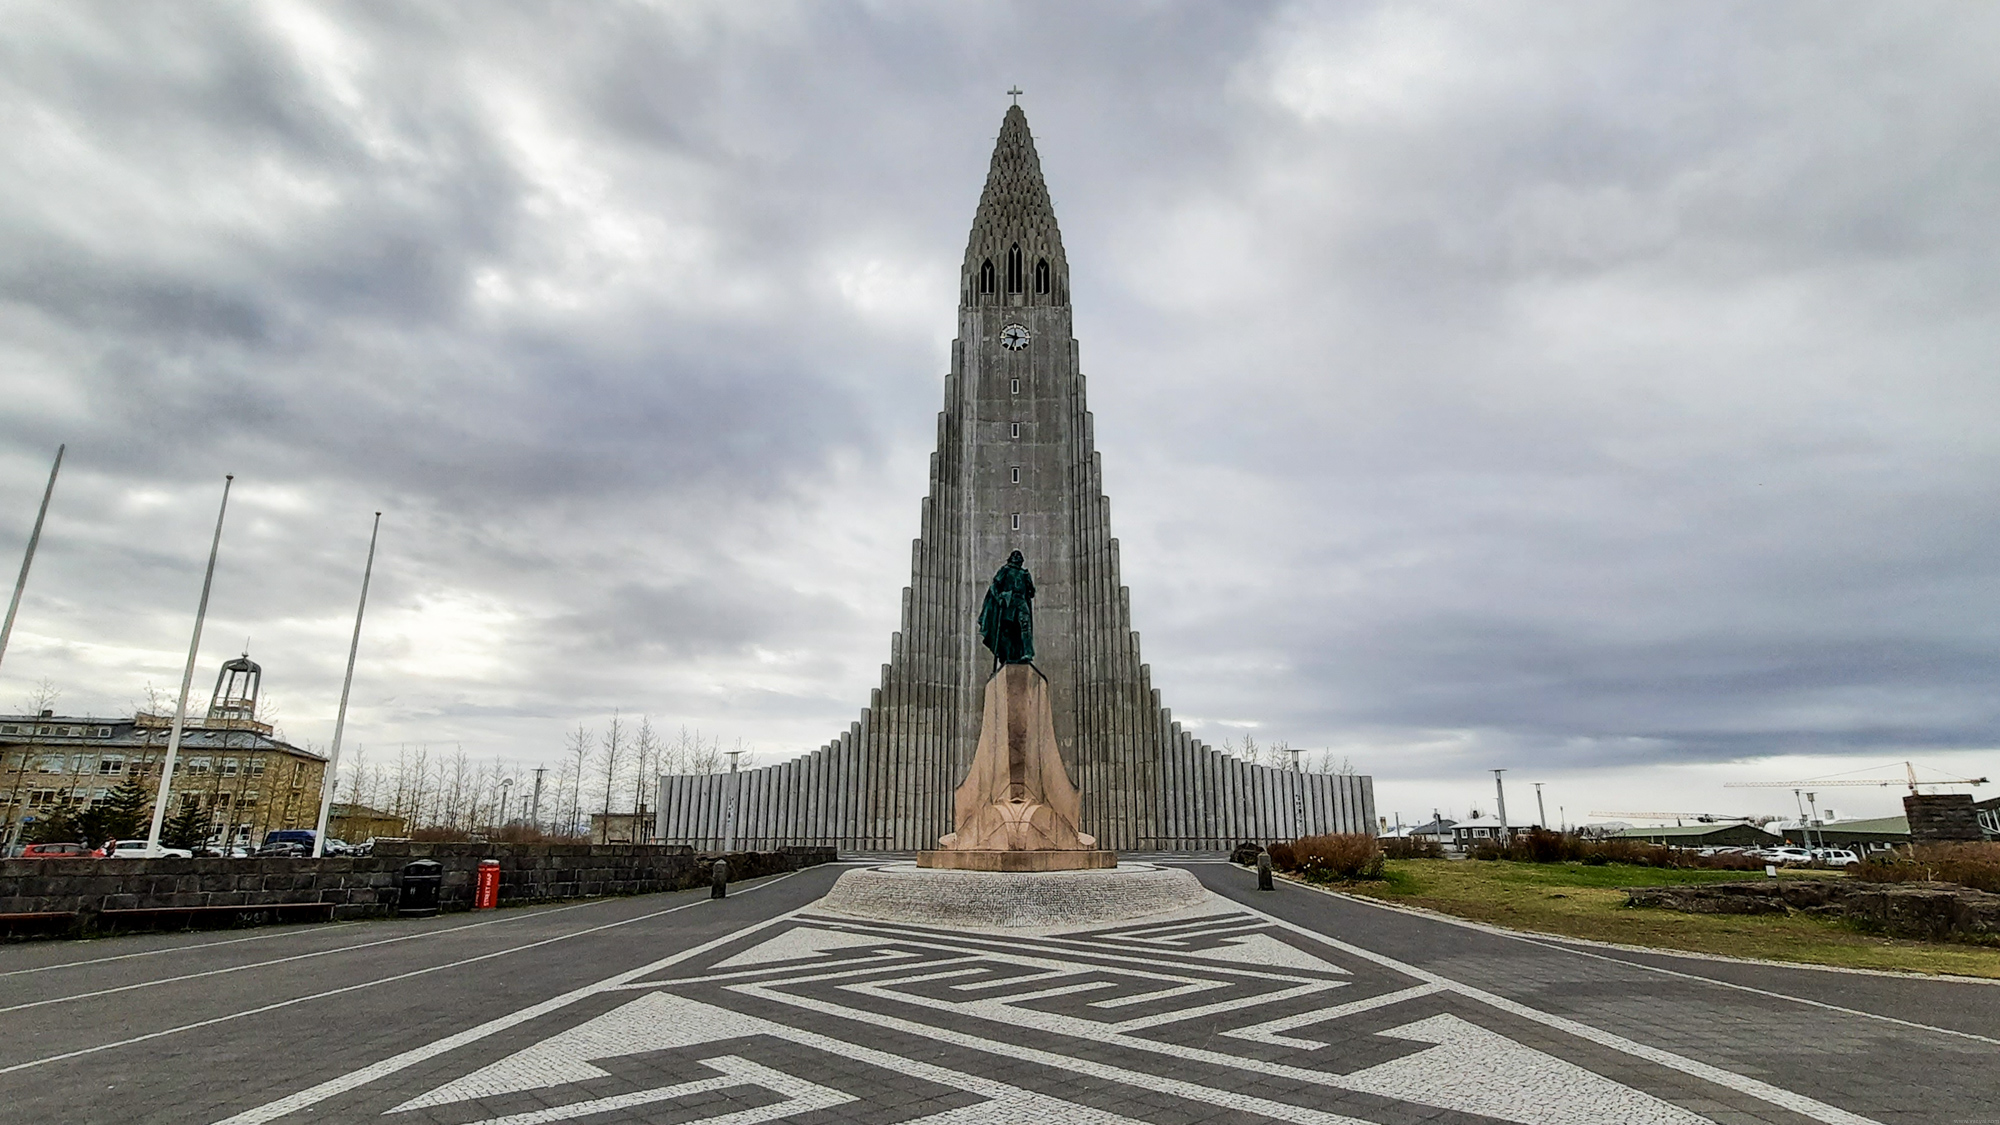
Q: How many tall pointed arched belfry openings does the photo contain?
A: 3